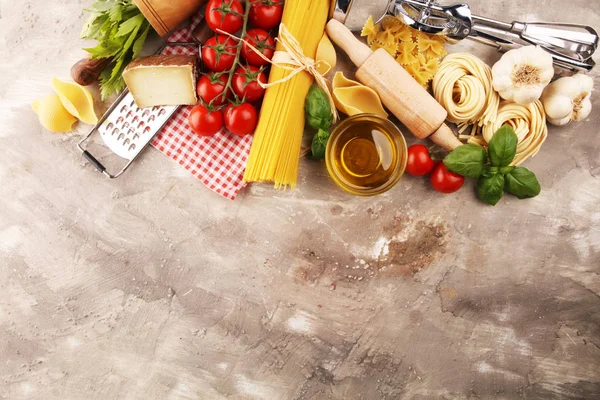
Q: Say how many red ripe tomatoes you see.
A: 10